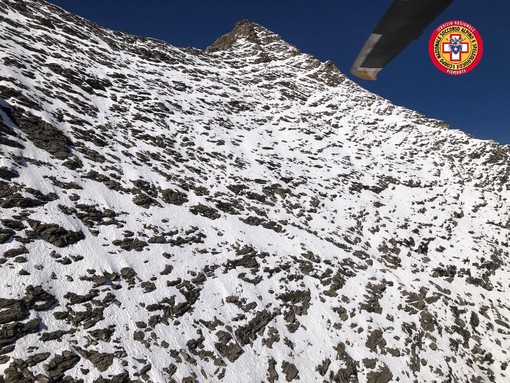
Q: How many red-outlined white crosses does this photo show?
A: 1